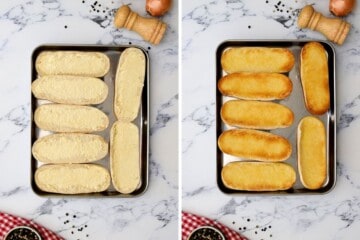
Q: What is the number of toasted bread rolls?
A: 7